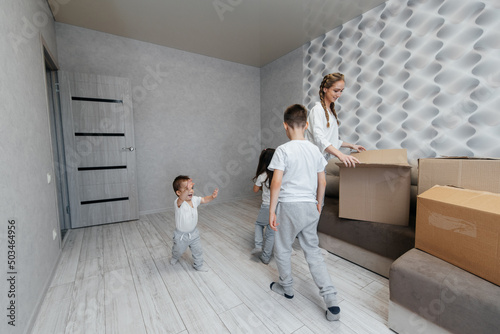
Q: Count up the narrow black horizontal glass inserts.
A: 4